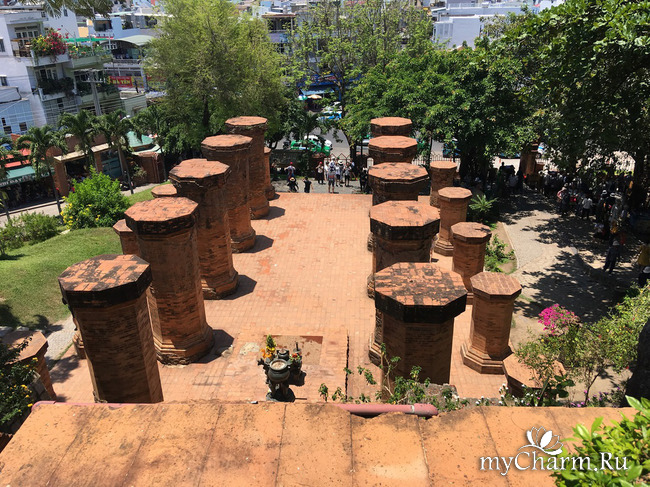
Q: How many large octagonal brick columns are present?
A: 10